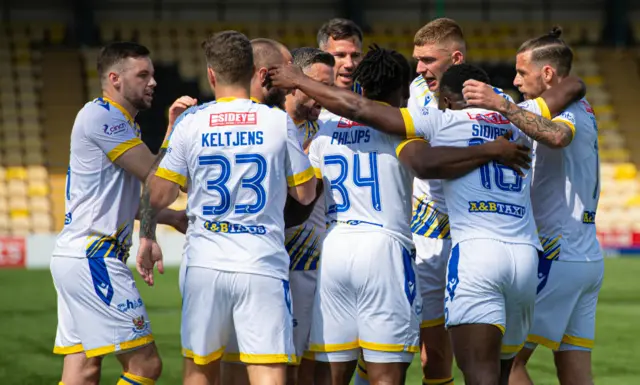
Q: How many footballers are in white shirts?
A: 9